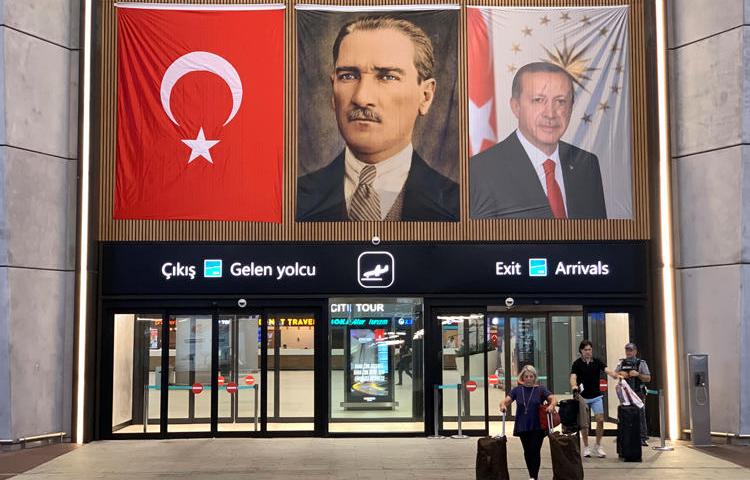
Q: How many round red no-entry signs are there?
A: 7